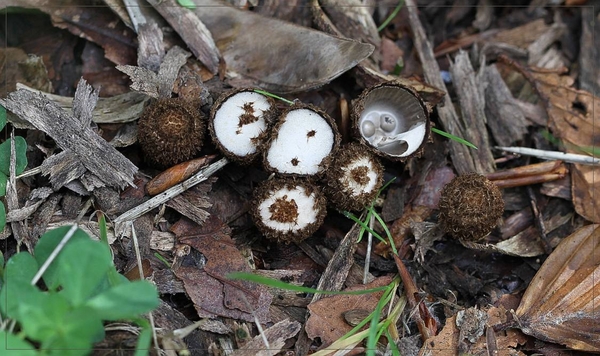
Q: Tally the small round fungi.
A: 7